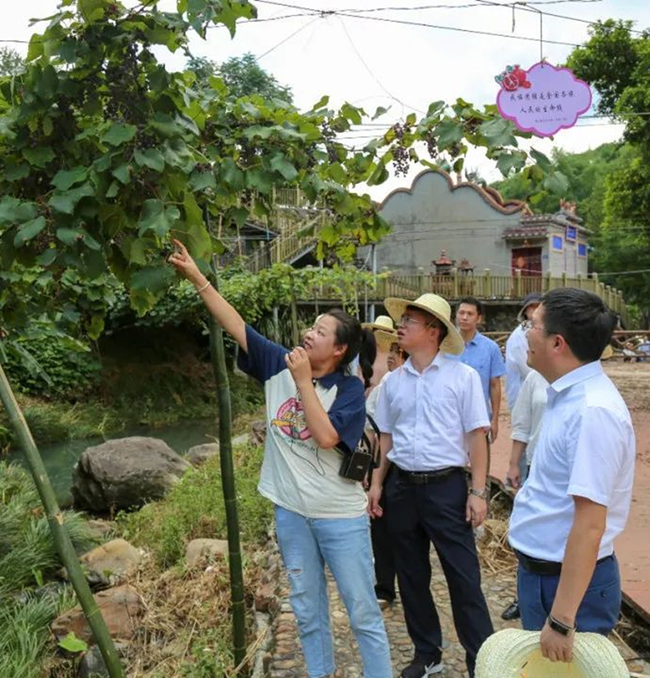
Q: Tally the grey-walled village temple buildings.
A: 1